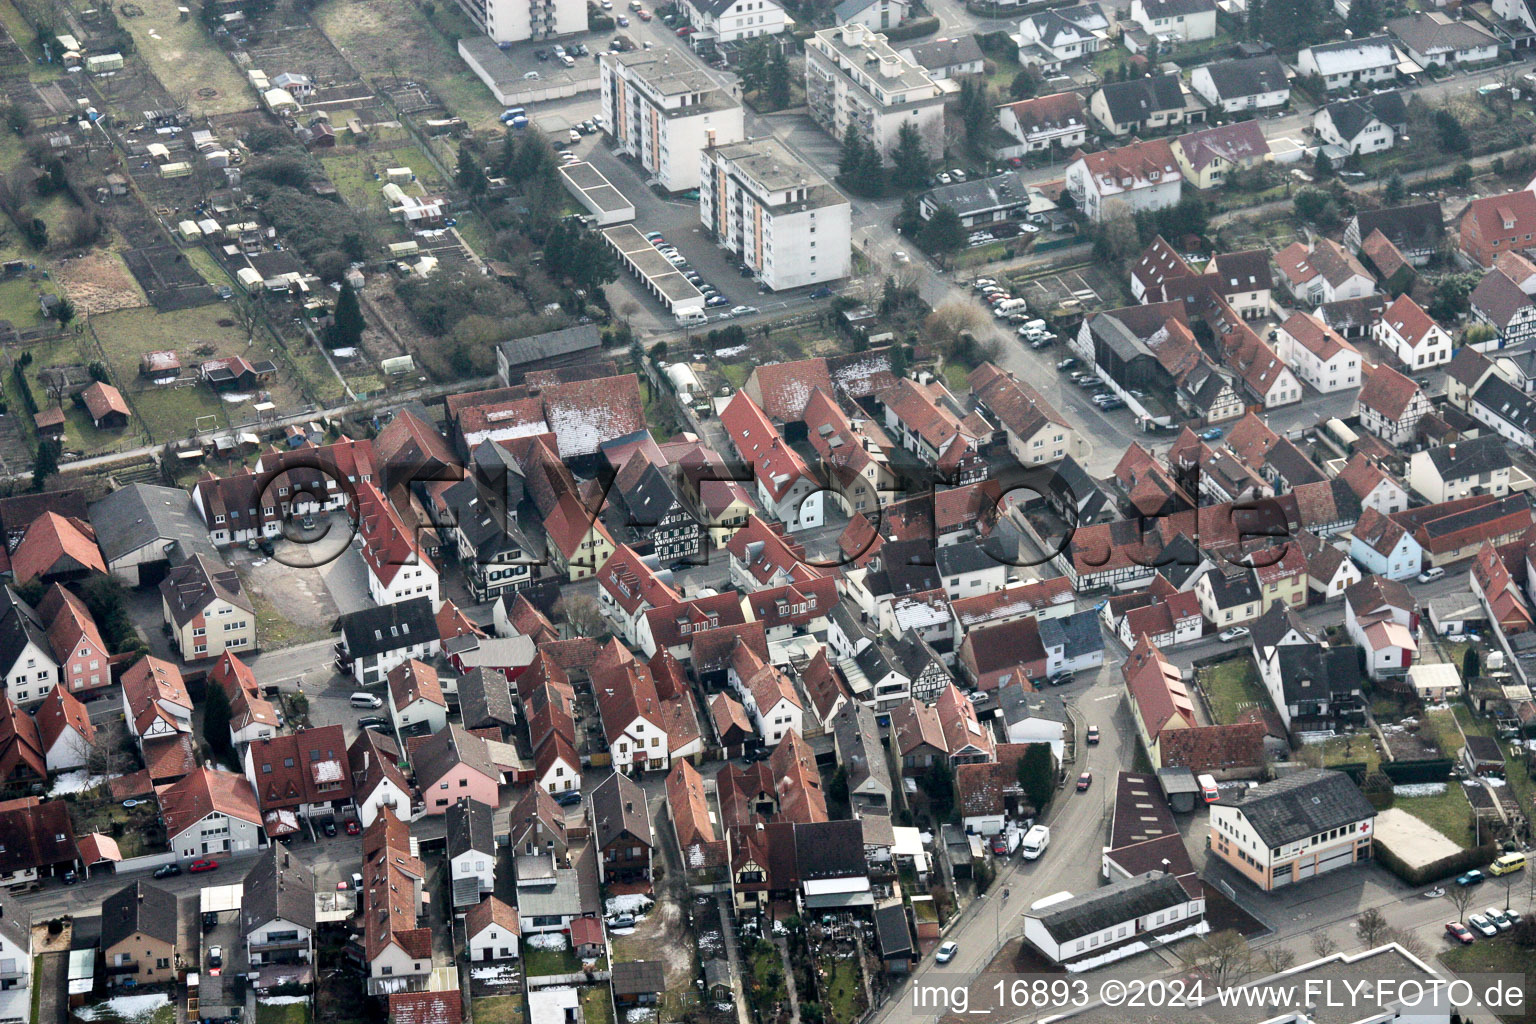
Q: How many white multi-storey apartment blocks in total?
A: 4